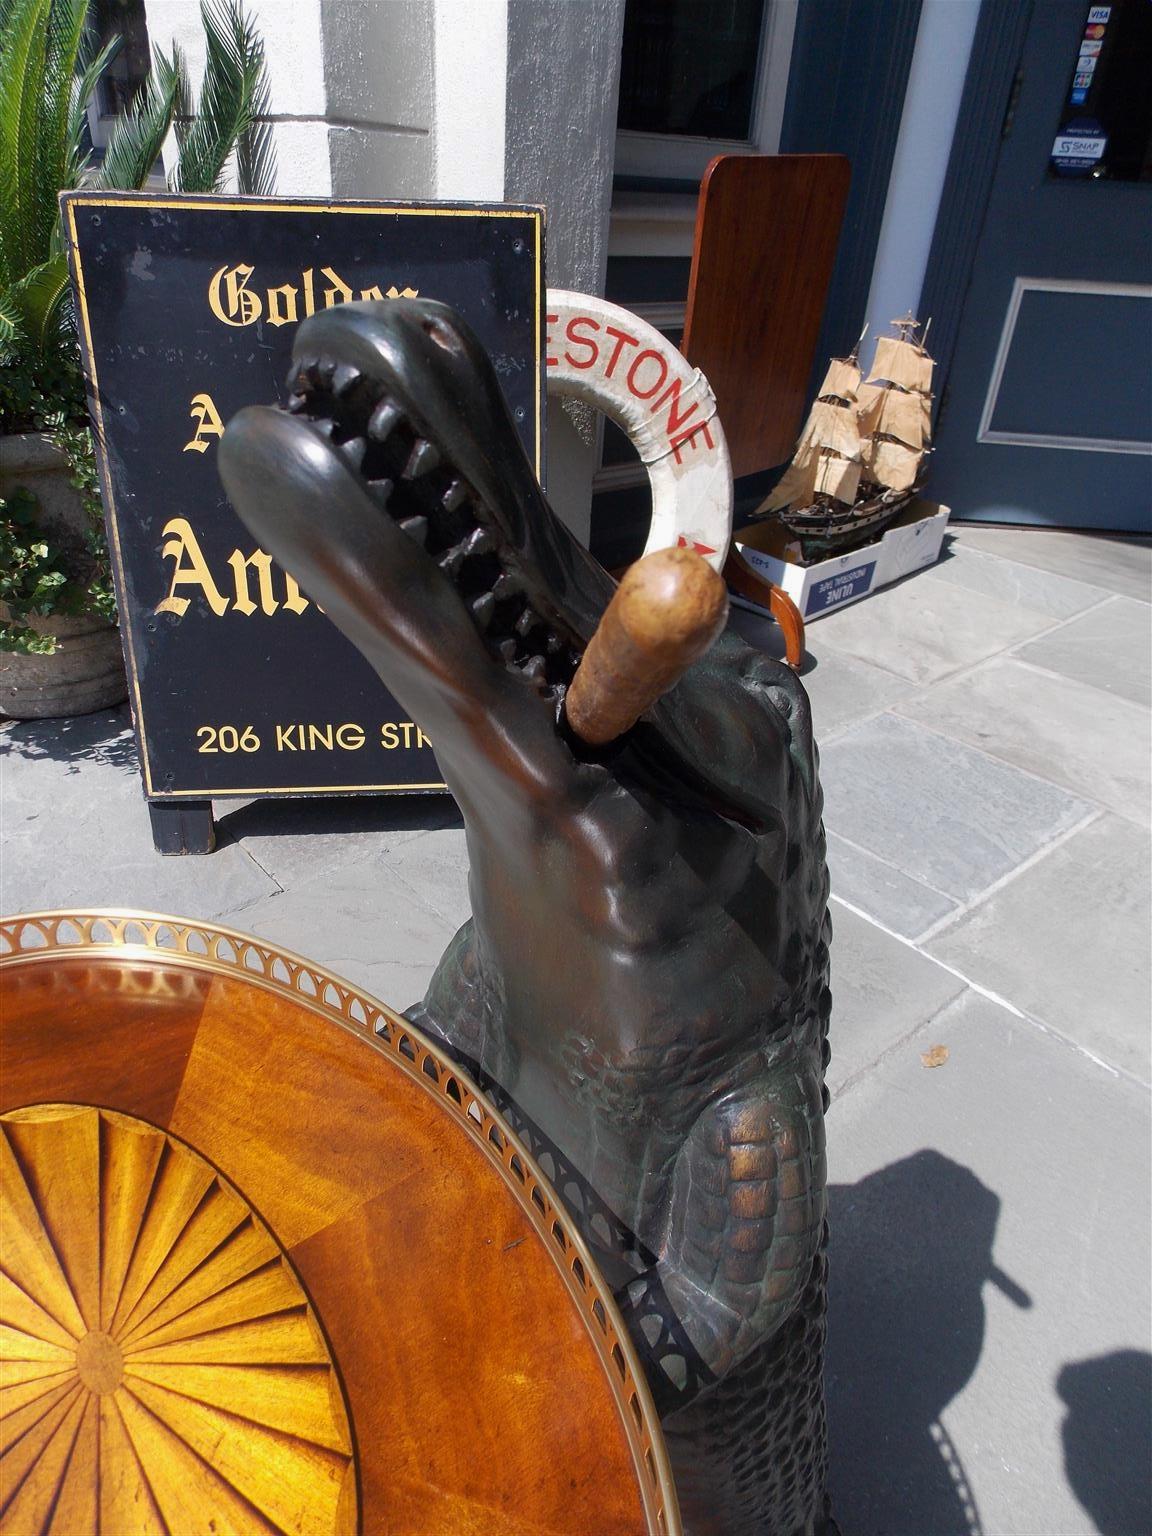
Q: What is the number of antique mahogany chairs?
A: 0